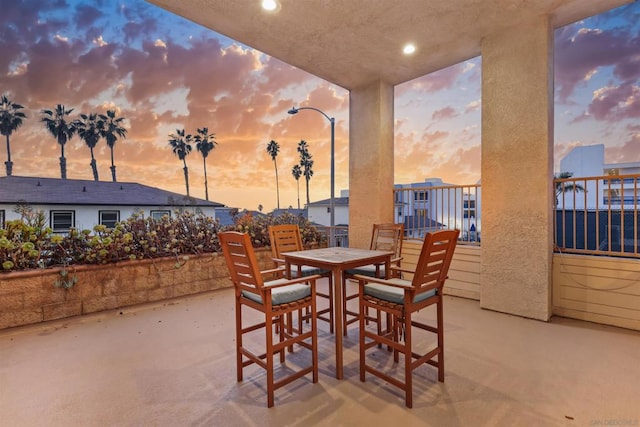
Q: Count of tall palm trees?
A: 9